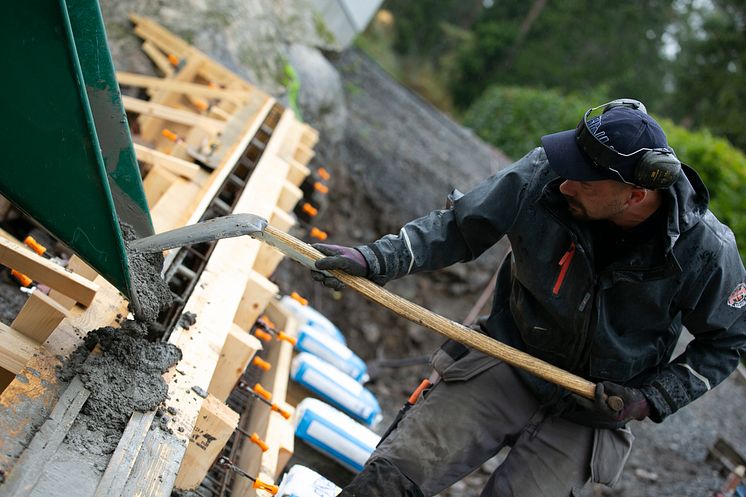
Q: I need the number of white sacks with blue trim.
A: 5